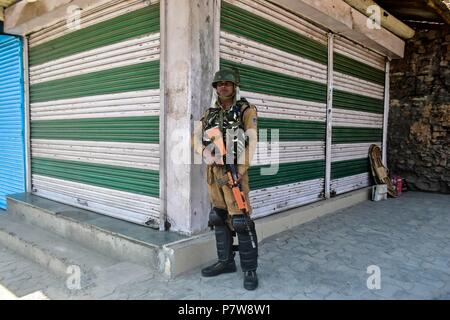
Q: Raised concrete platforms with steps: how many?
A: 1